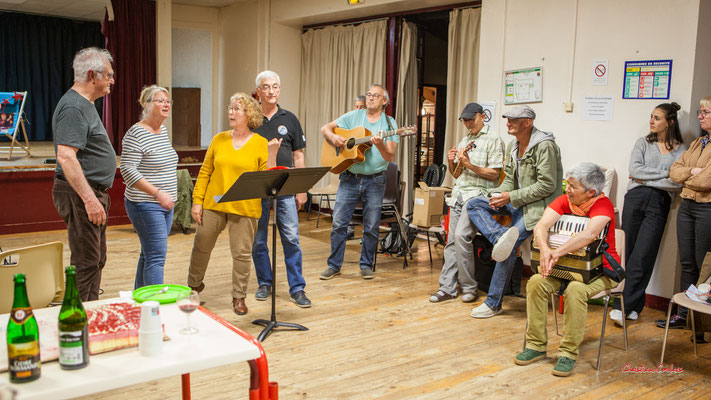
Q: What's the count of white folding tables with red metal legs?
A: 1